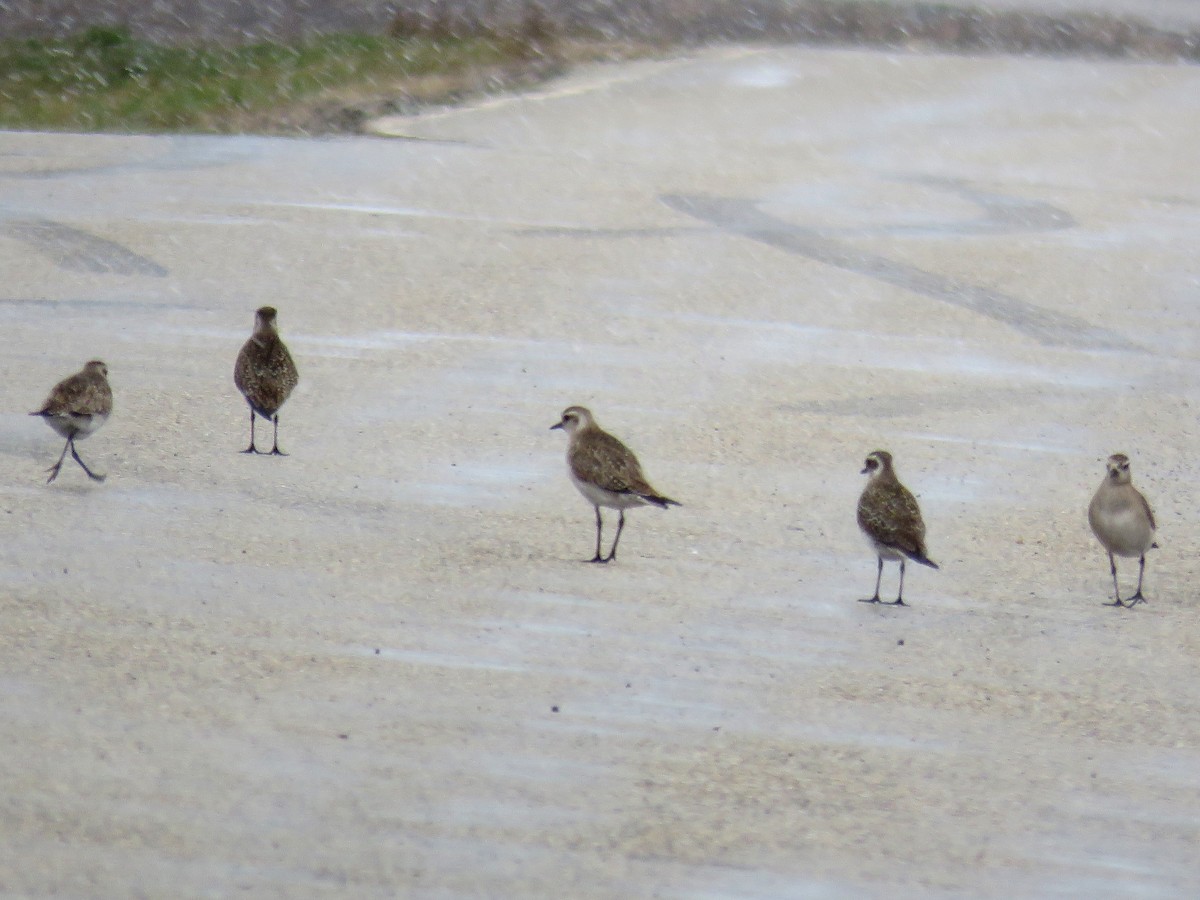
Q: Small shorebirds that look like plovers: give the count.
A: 5